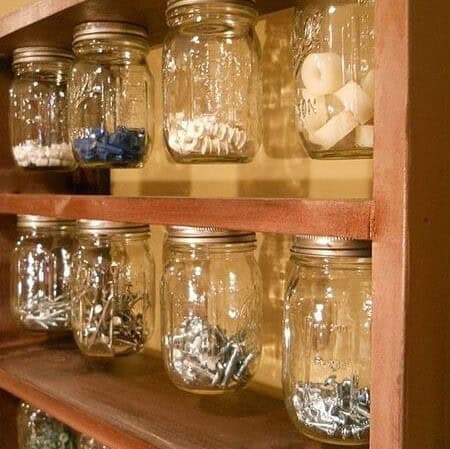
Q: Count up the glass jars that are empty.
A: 0